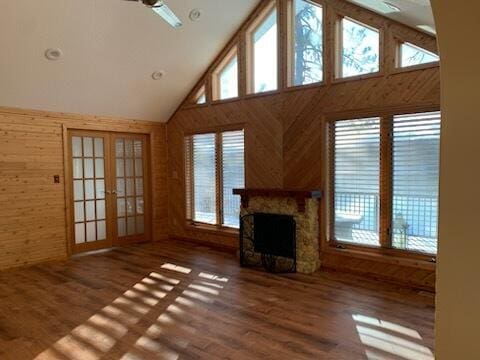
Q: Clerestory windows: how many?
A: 6